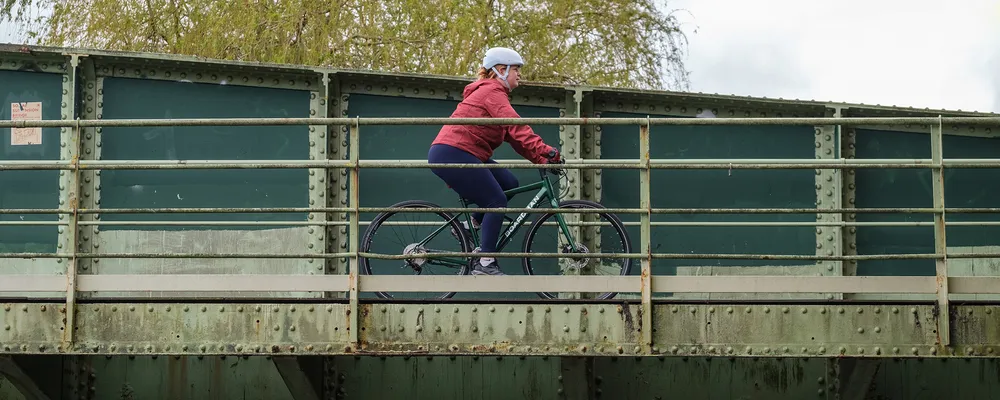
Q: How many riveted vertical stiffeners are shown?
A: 4